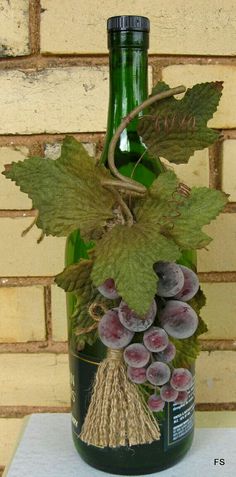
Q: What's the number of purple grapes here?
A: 15